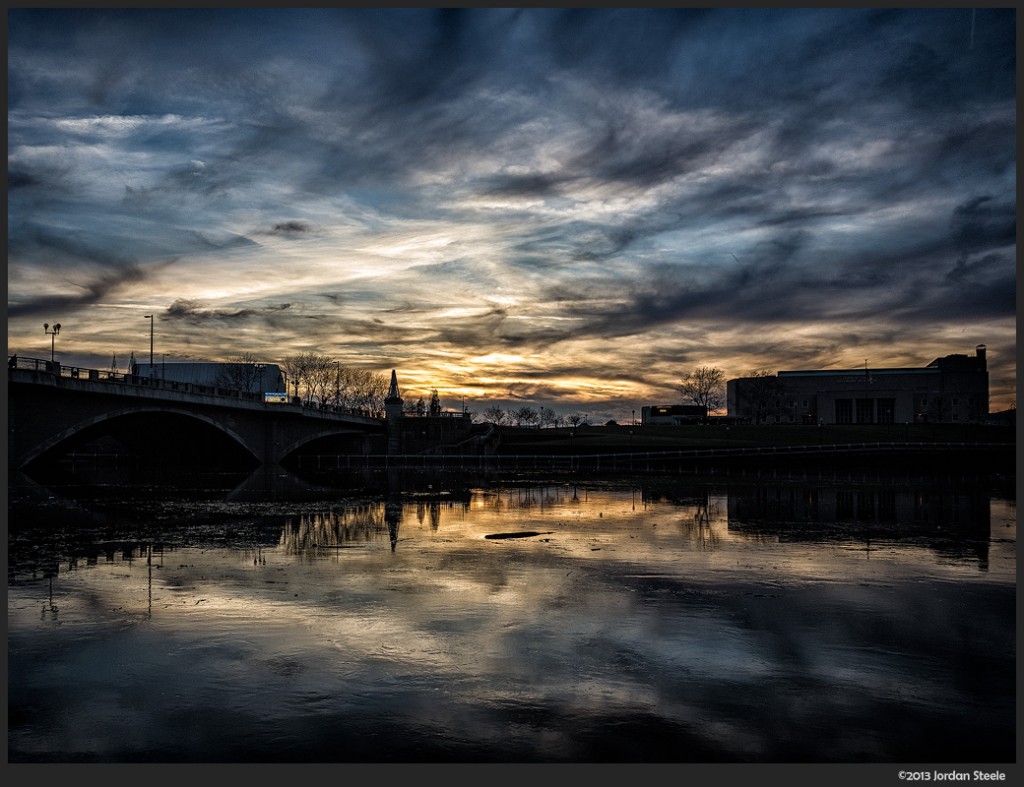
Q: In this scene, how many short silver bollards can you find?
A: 0